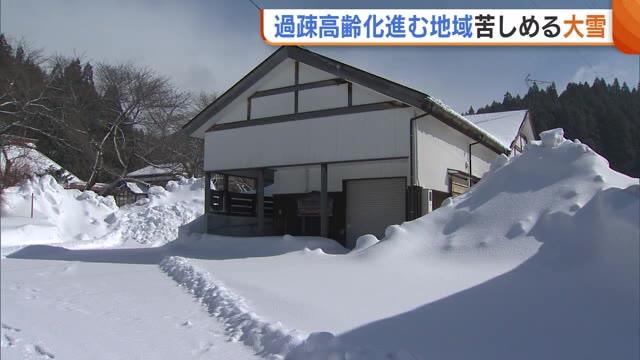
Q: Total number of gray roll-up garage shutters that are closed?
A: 1